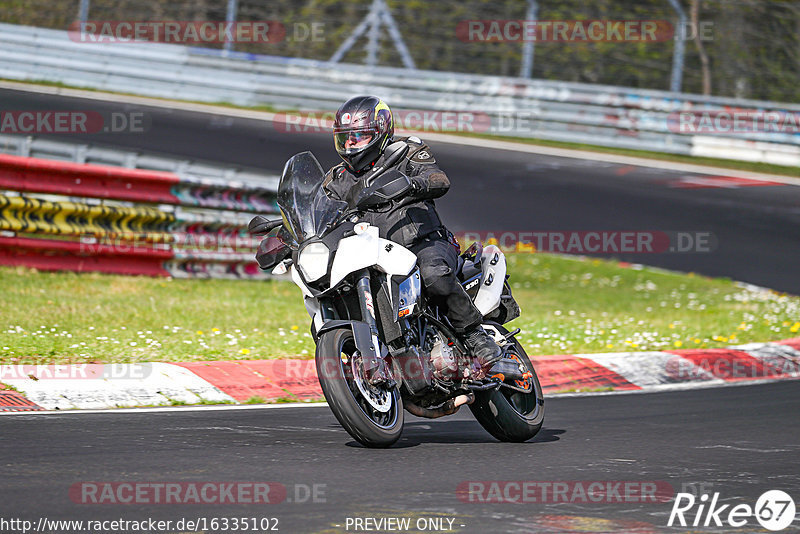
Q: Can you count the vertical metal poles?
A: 5